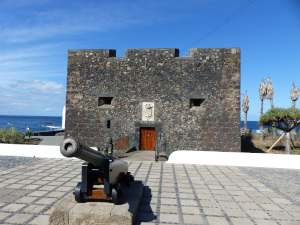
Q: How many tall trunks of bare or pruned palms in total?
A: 4